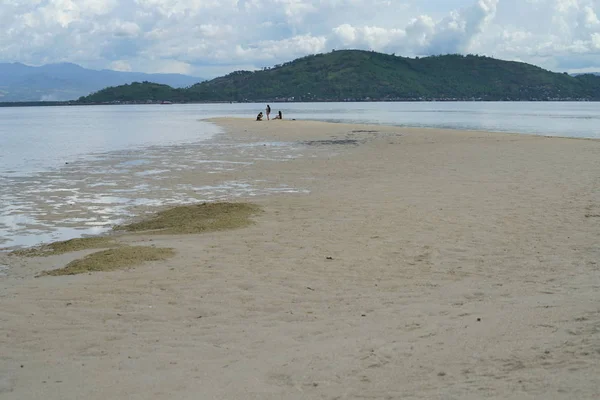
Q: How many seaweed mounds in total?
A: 3